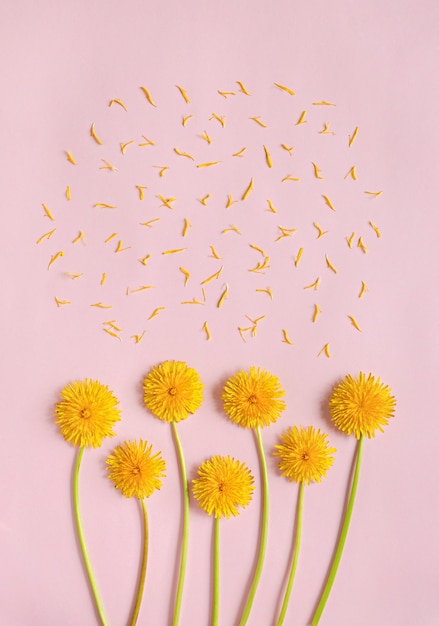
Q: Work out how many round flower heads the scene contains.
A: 7